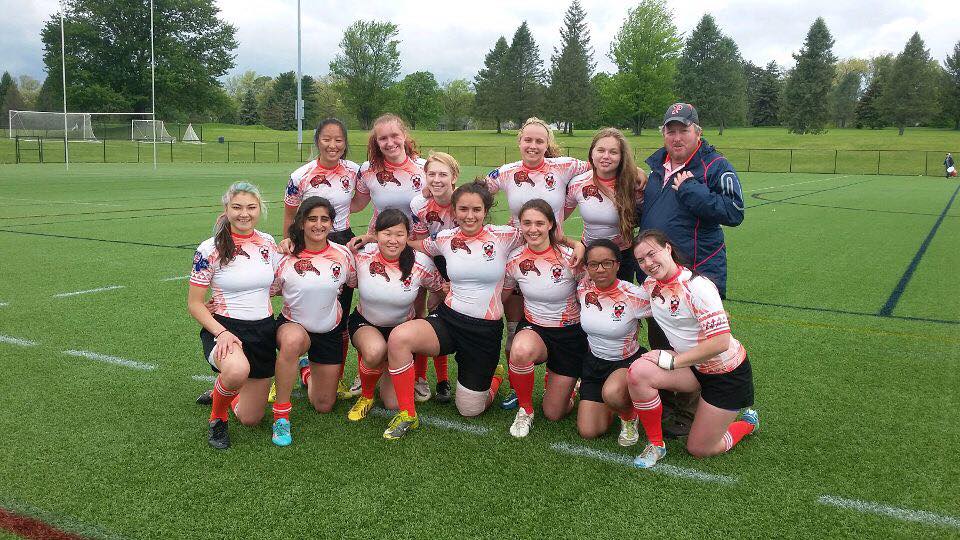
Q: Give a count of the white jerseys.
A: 12